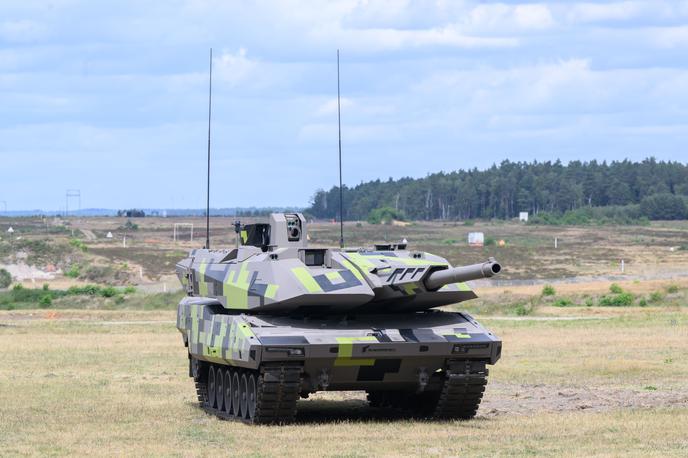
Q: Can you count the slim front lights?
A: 2